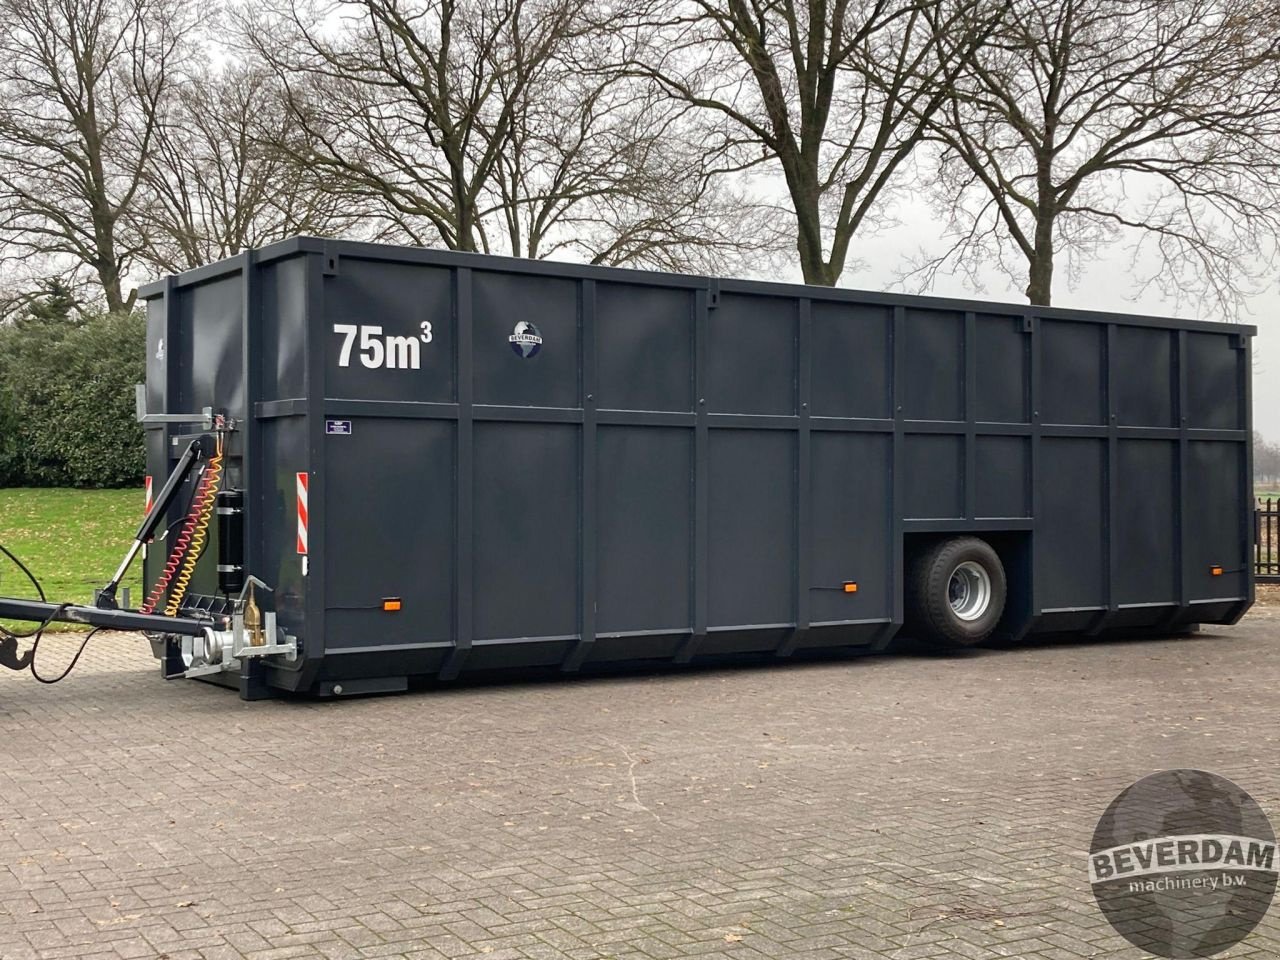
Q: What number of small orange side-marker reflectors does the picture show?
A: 3